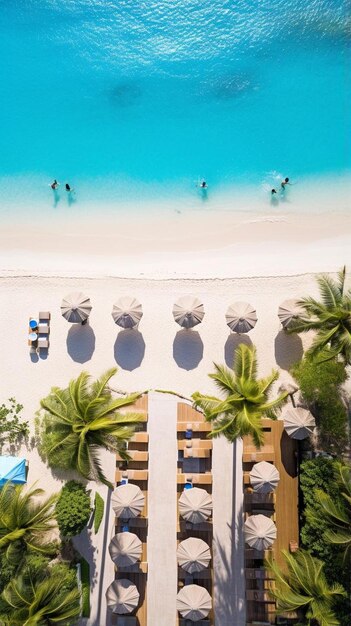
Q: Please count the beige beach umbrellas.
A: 14